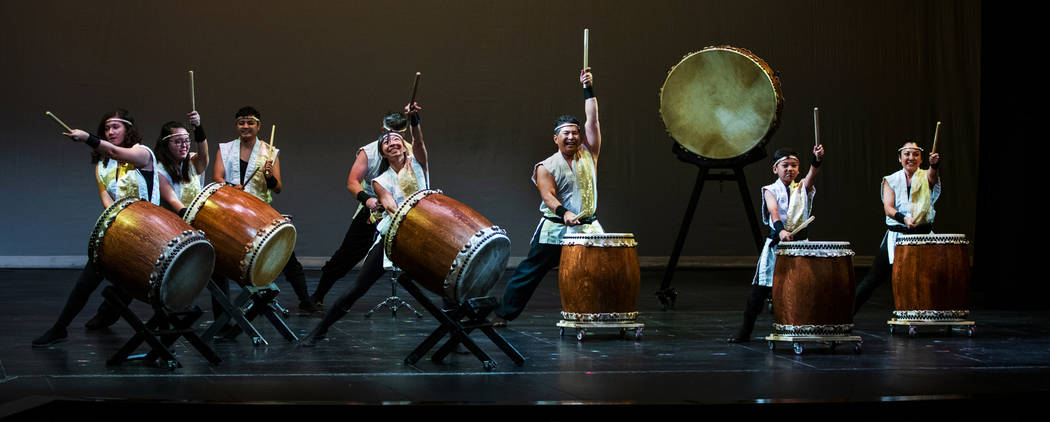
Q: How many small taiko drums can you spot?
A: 6